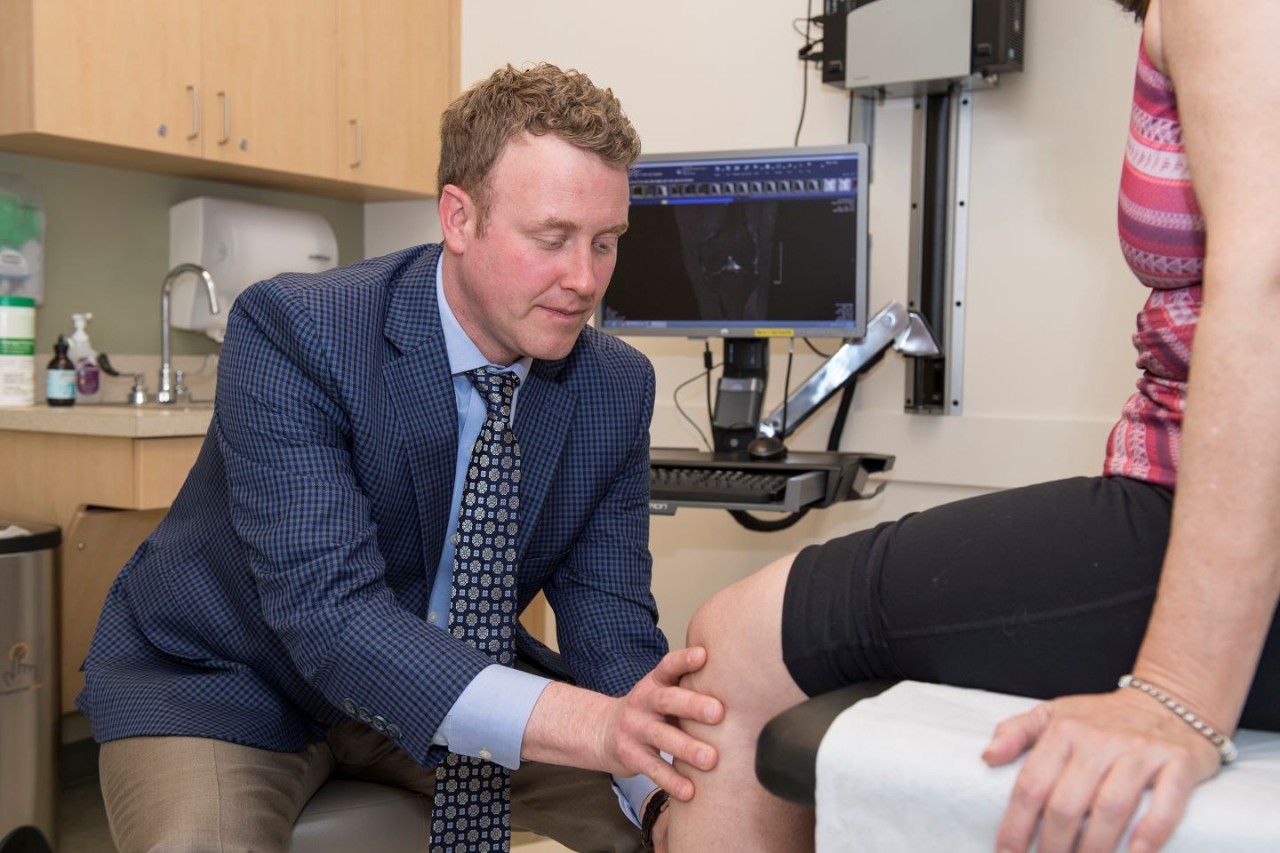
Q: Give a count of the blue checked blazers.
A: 1